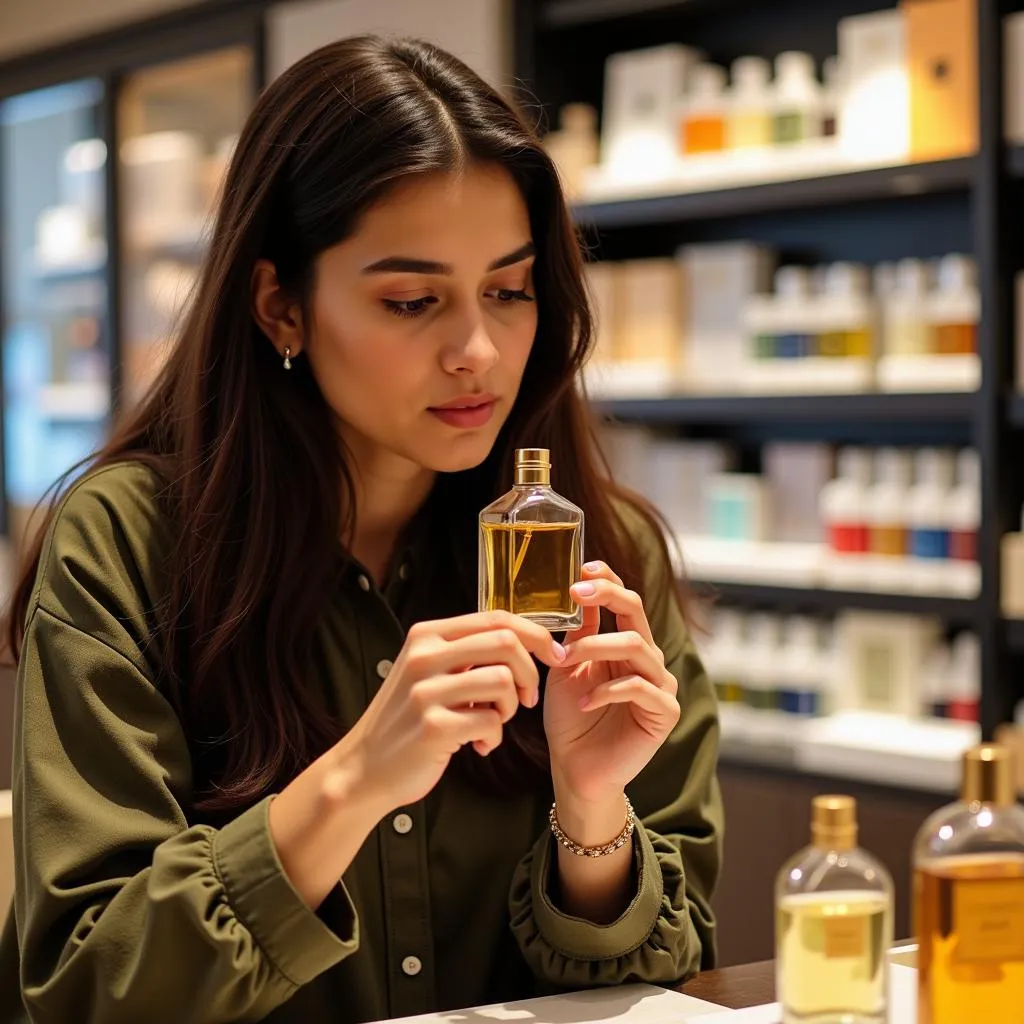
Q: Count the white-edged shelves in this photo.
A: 4